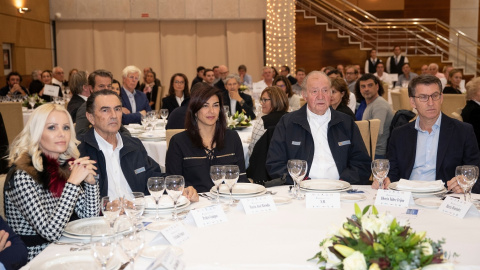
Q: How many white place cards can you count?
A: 7